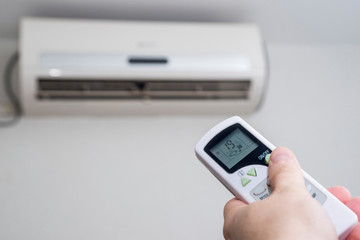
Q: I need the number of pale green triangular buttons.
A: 2